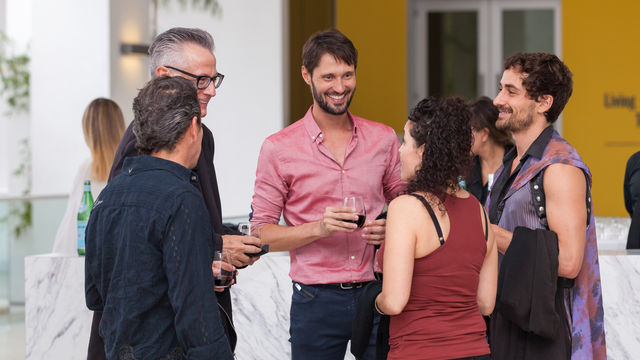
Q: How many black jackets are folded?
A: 2